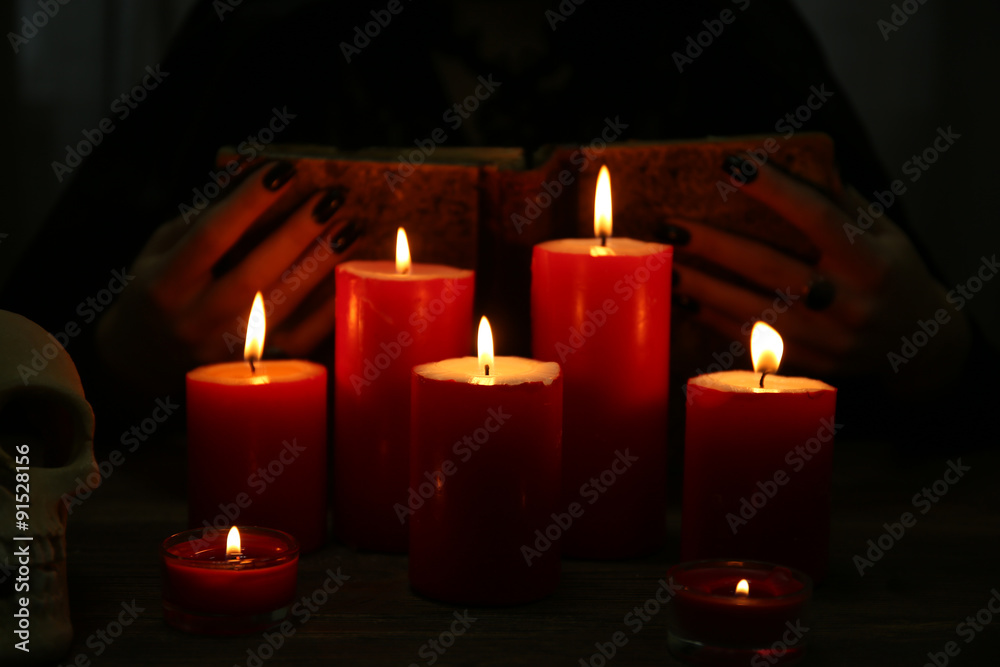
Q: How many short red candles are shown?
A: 2